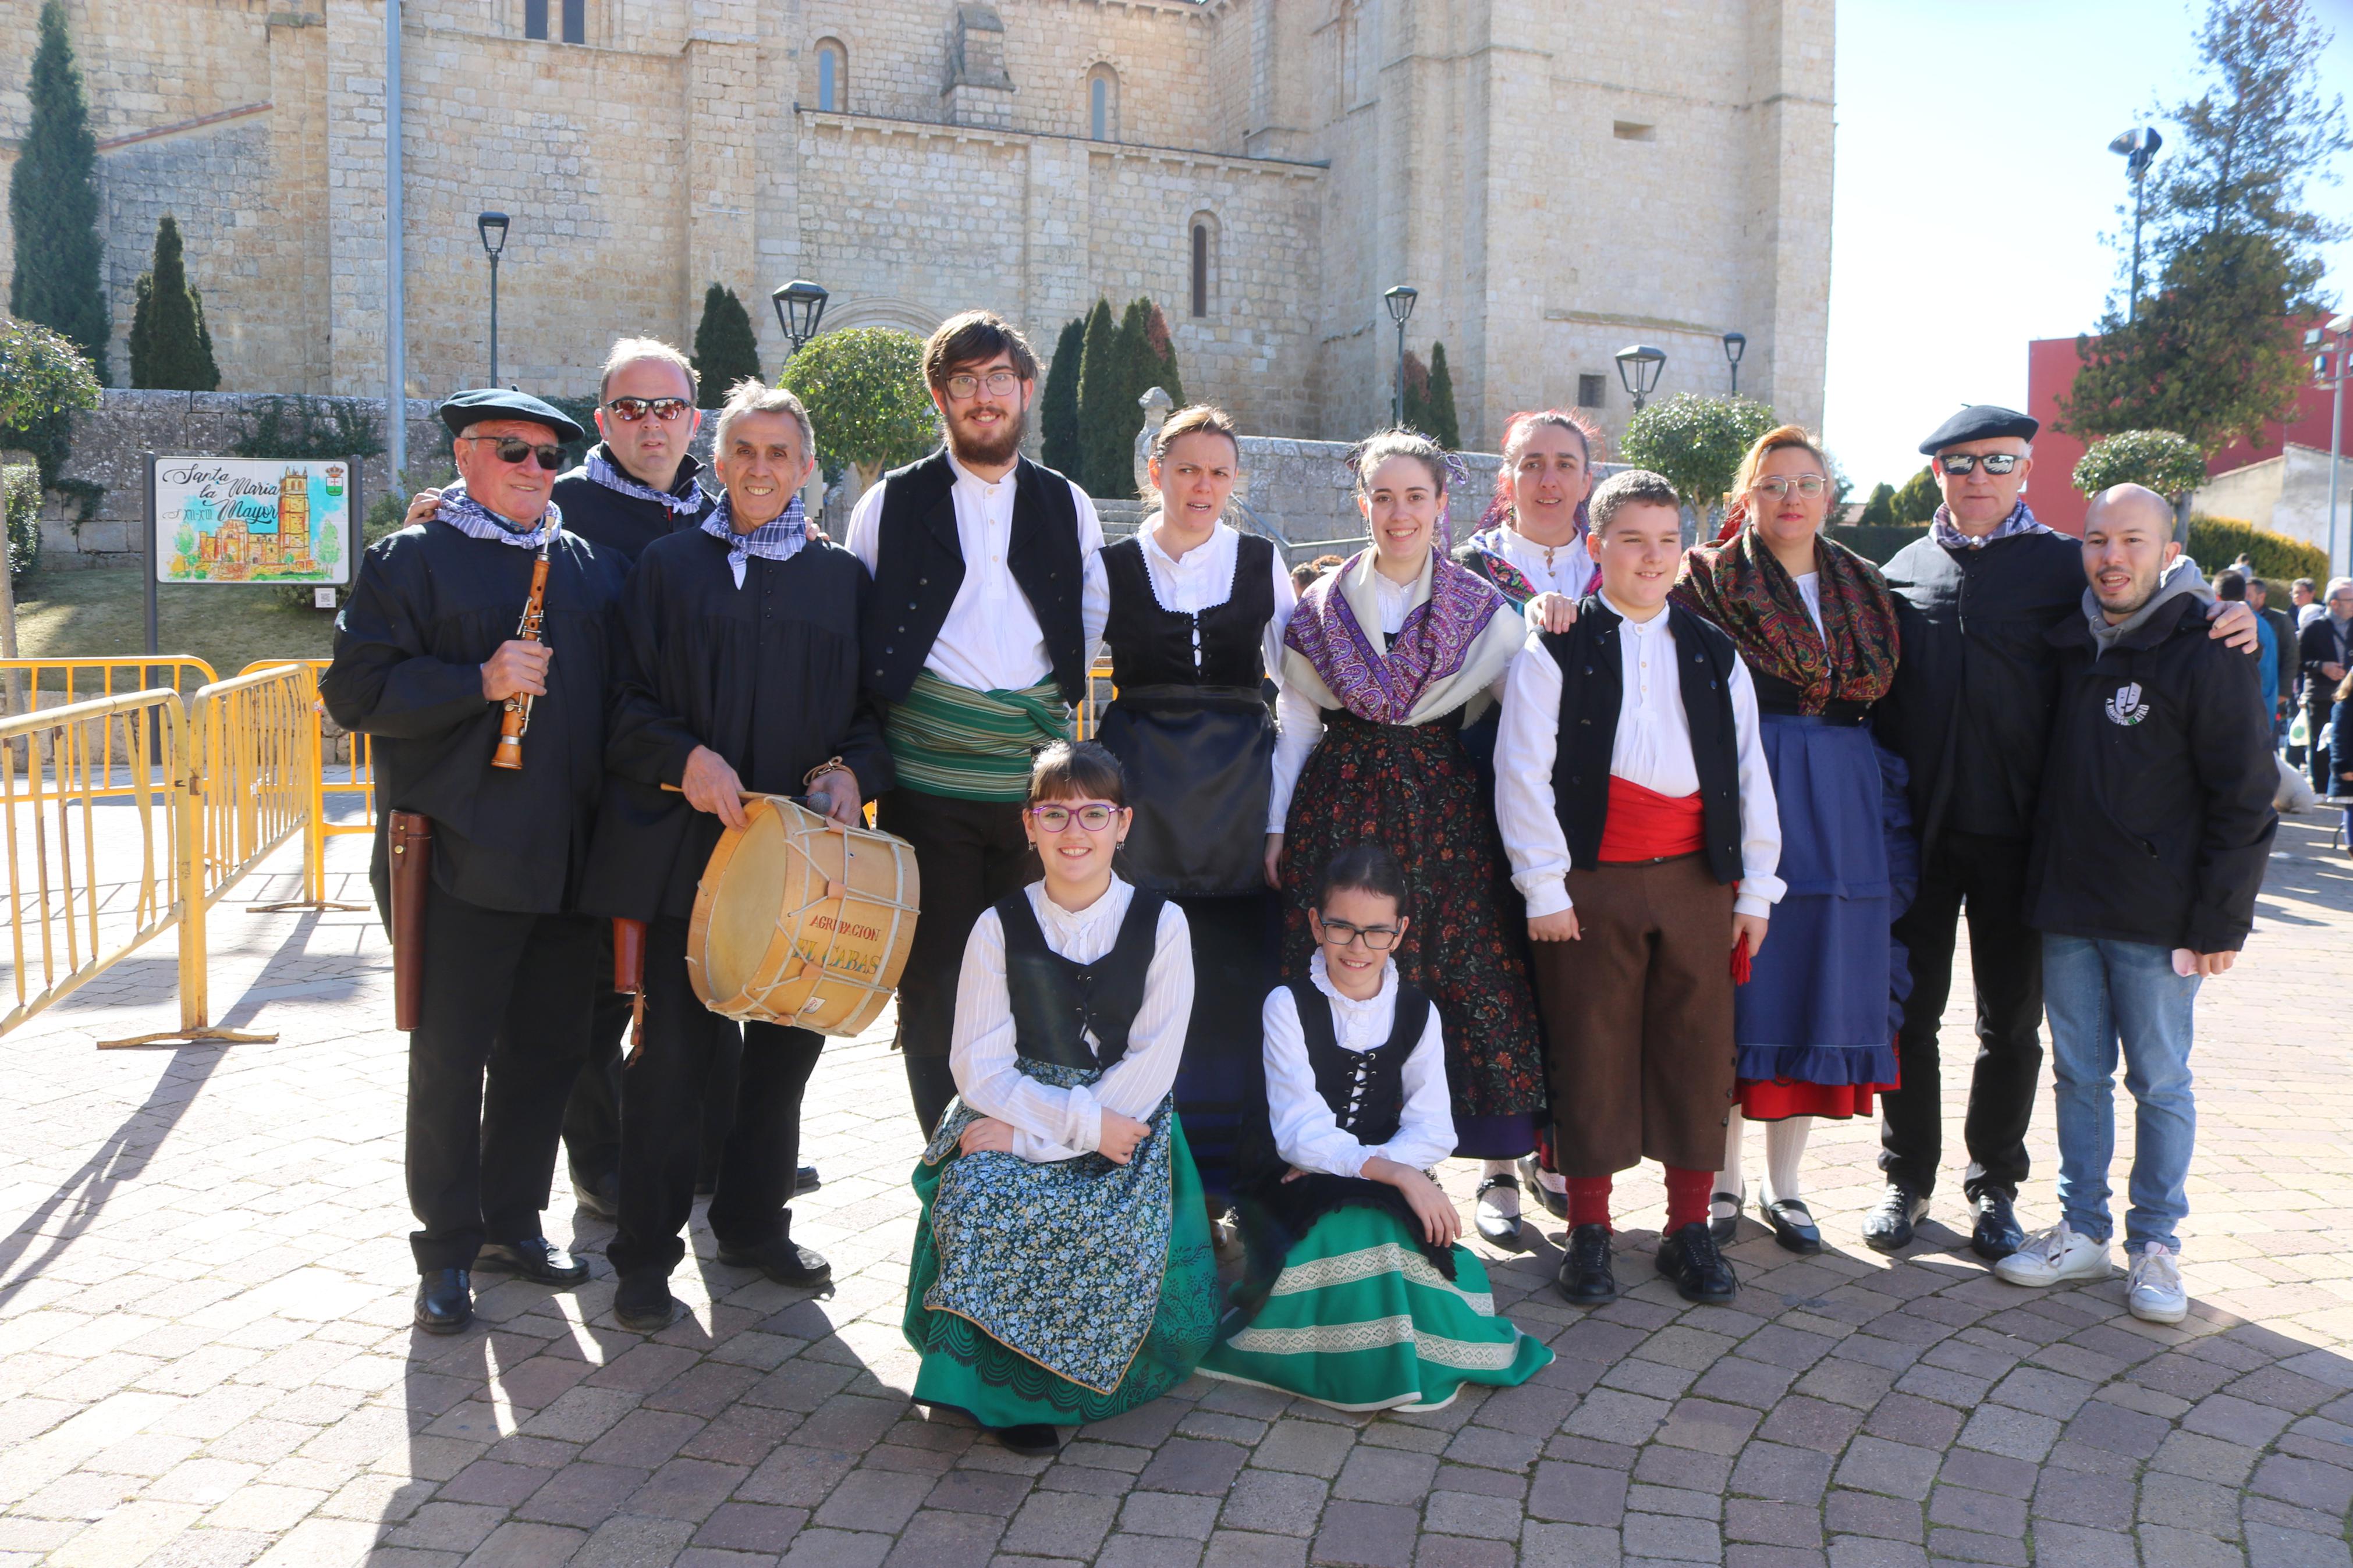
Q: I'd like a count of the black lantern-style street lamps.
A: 5